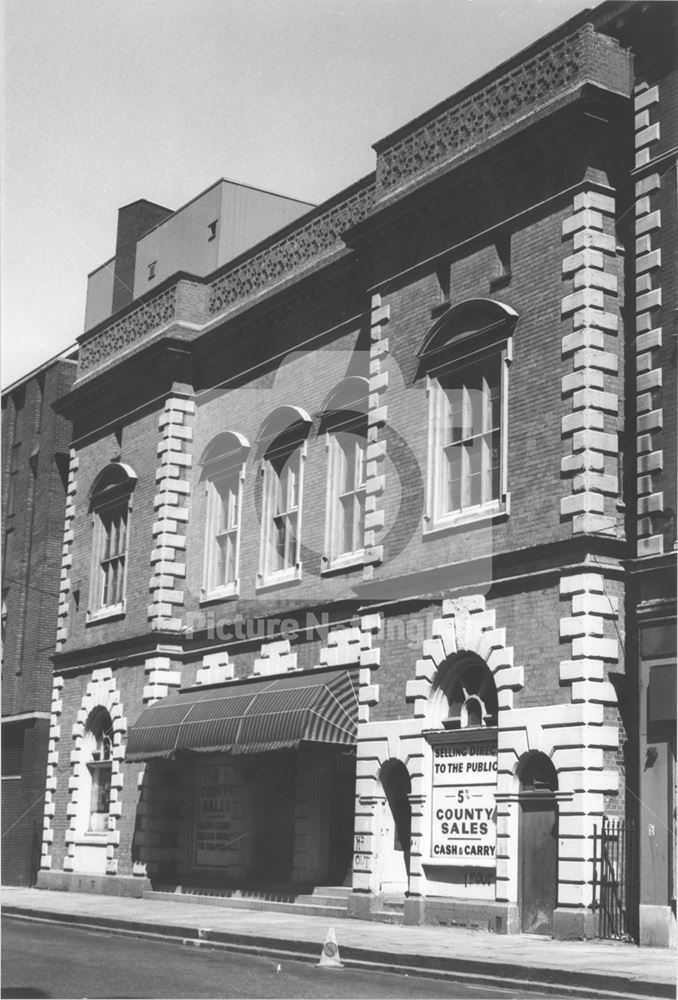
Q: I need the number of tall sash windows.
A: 5